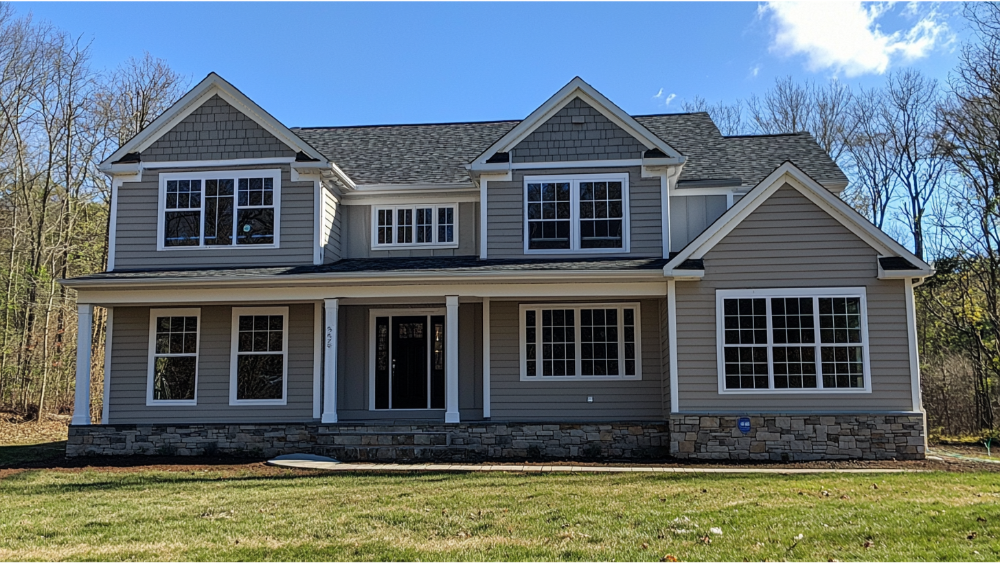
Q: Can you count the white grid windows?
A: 7